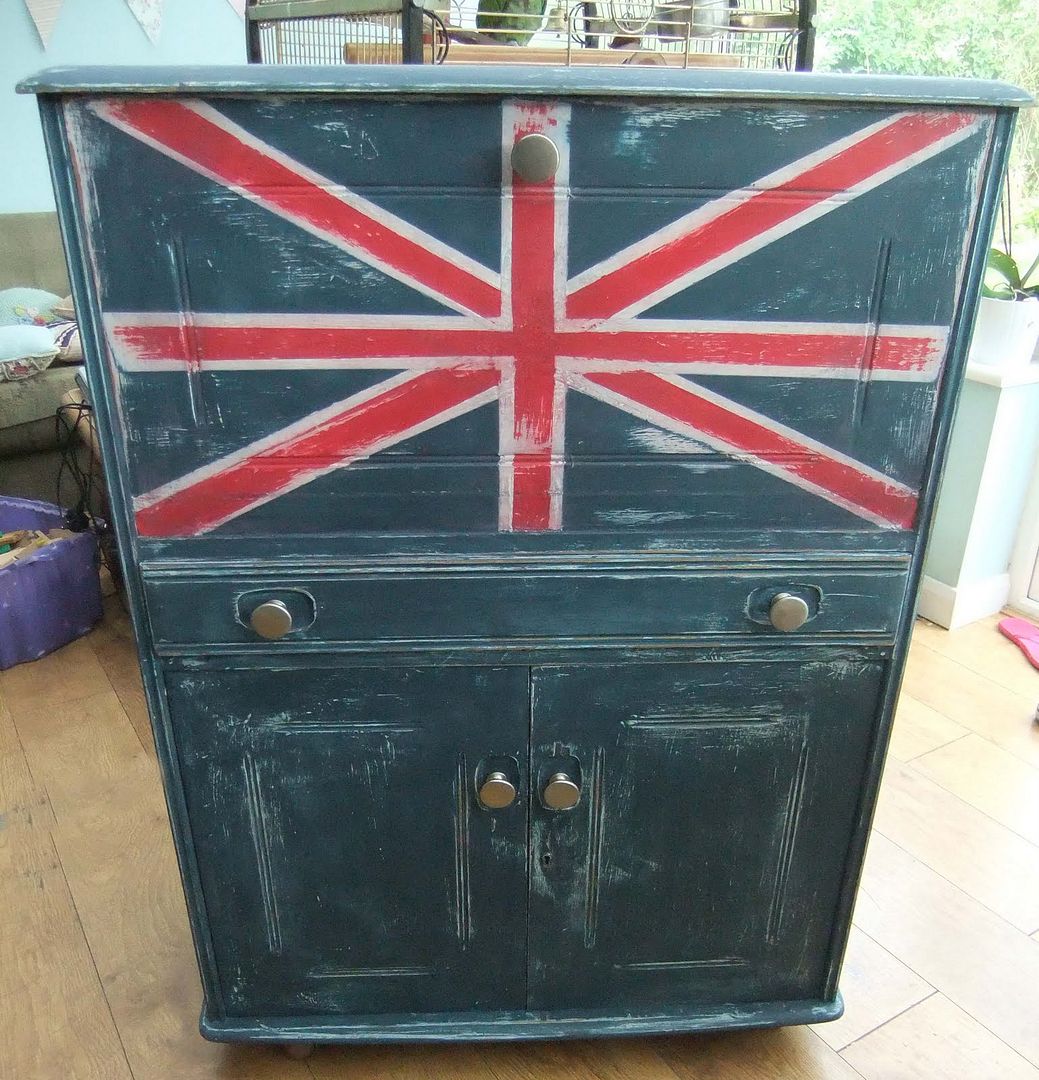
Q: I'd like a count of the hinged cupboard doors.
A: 2